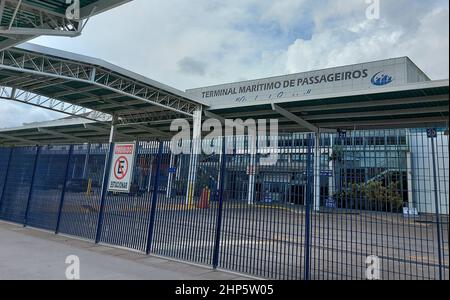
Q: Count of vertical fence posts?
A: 8